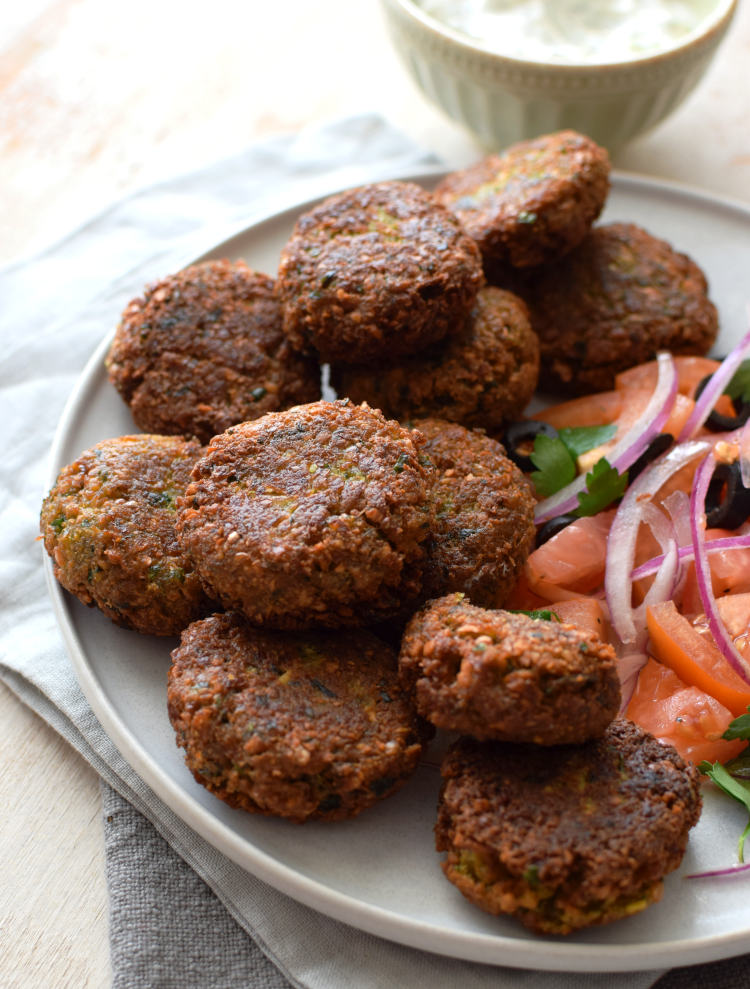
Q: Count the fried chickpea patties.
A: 11